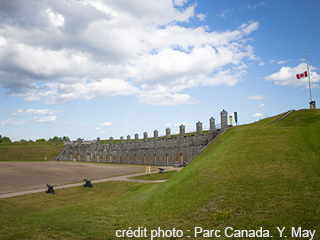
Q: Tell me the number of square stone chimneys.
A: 13